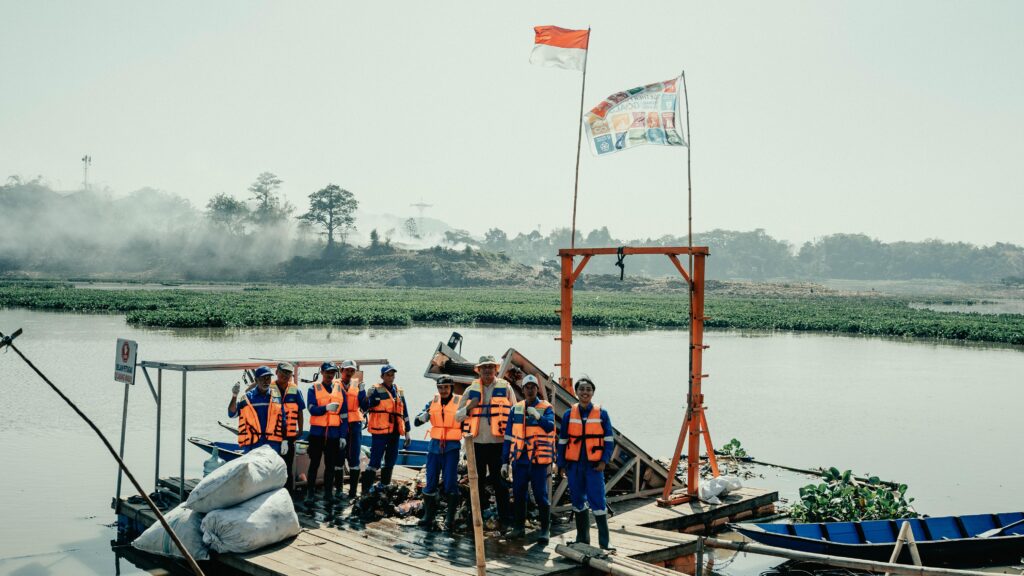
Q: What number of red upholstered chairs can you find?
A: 0